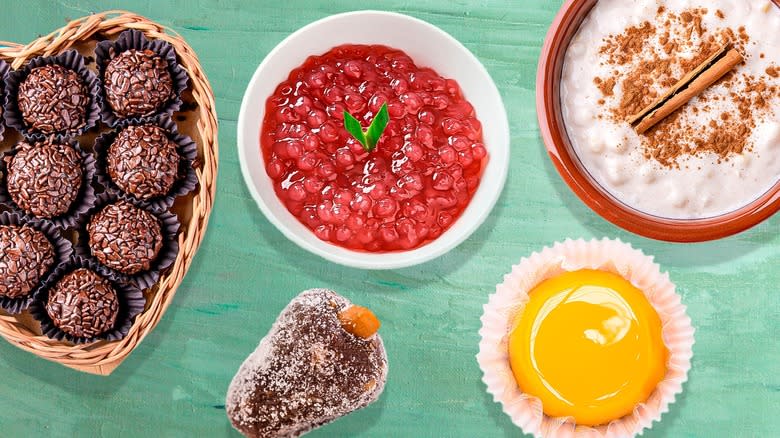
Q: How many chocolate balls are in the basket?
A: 7